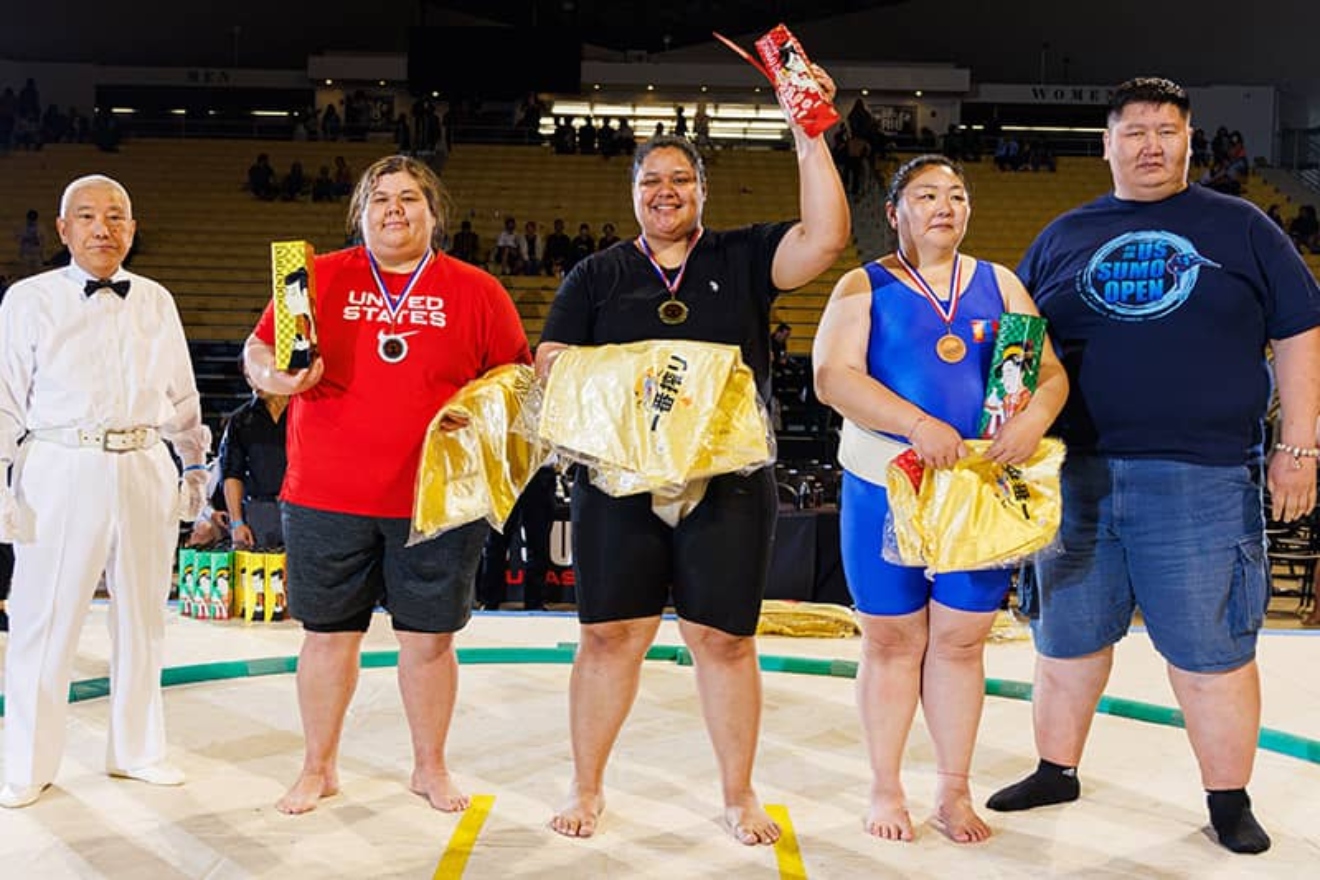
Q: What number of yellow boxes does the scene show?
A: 4